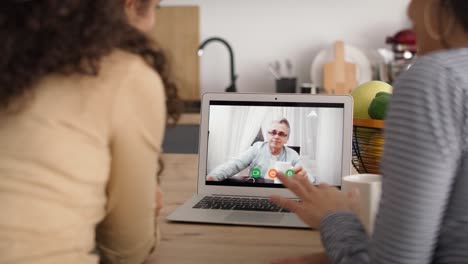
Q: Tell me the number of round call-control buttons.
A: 3